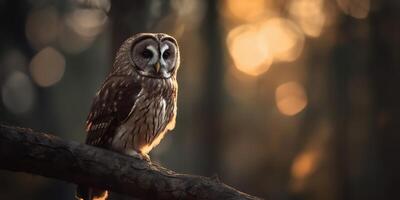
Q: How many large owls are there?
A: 1